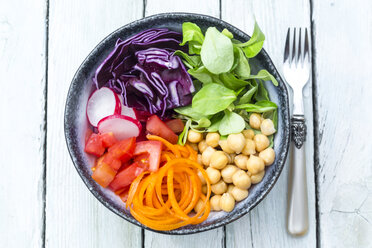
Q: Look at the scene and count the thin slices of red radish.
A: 3